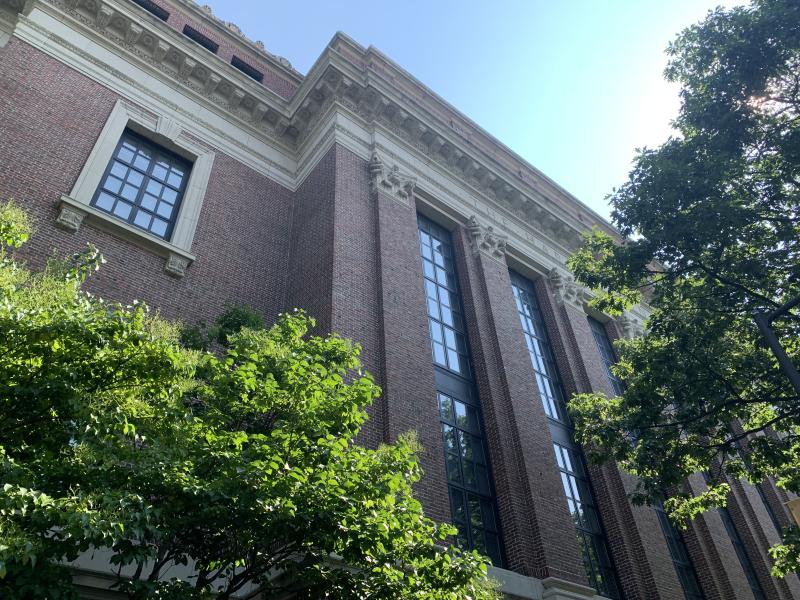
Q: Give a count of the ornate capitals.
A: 4